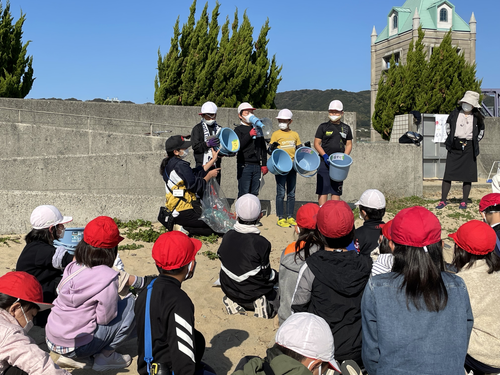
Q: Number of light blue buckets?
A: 5